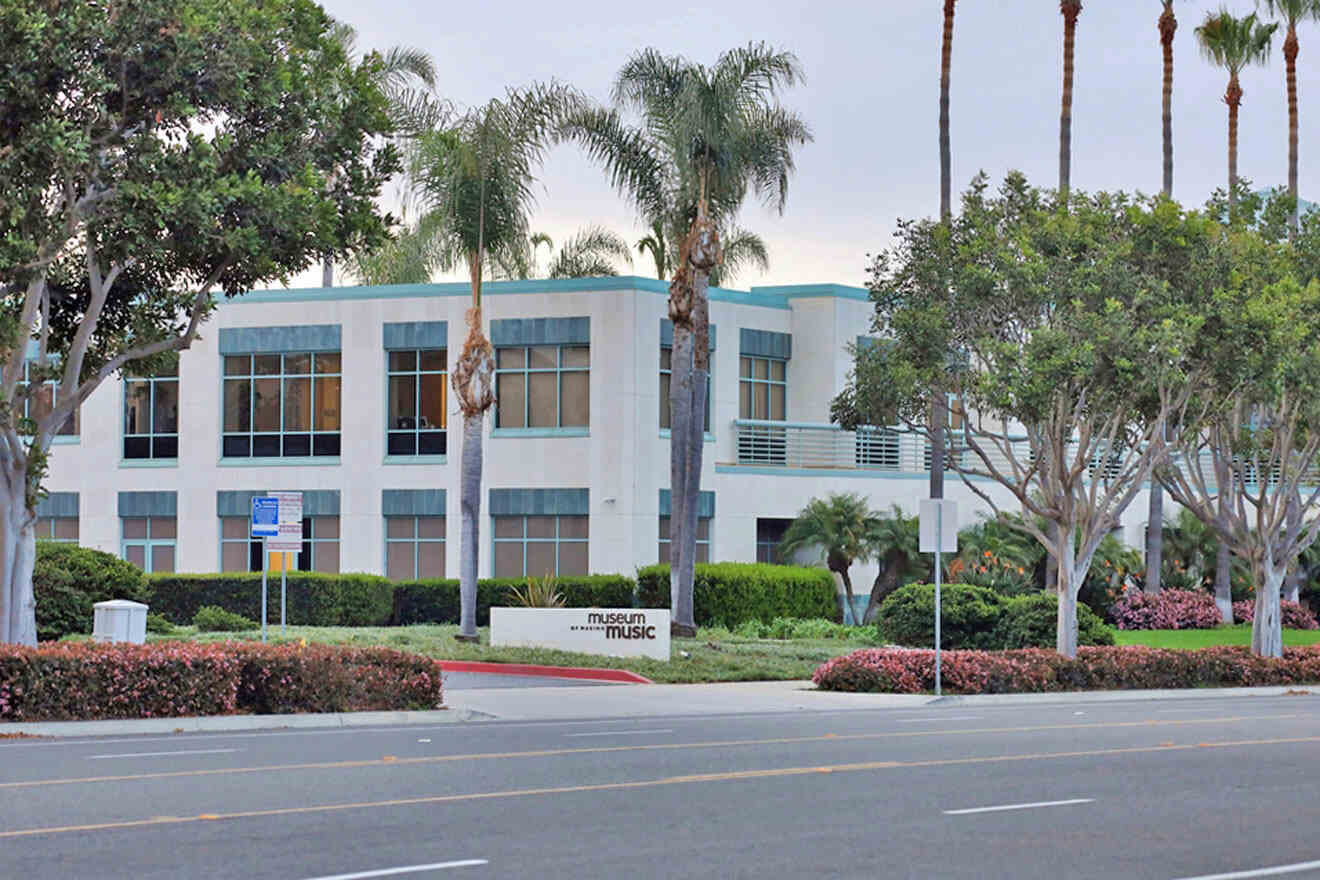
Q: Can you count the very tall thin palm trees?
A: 5